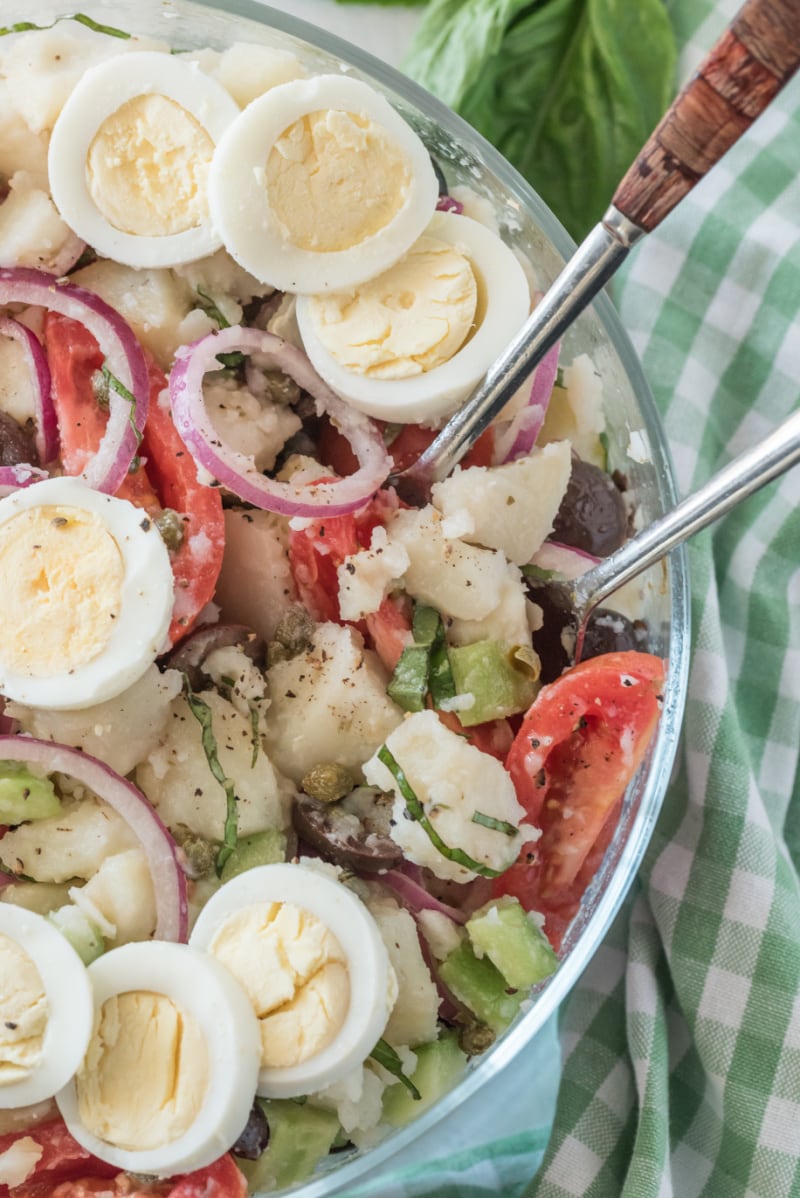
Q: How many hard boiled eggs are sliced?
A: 7